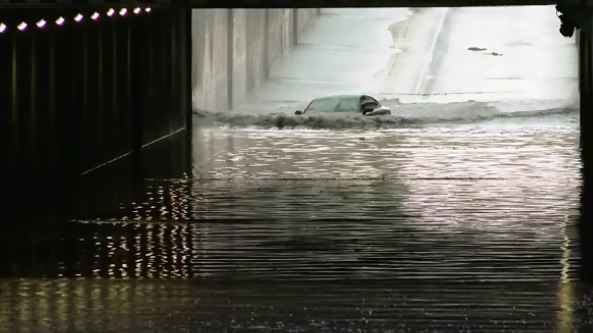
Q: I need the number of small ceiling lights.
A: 10